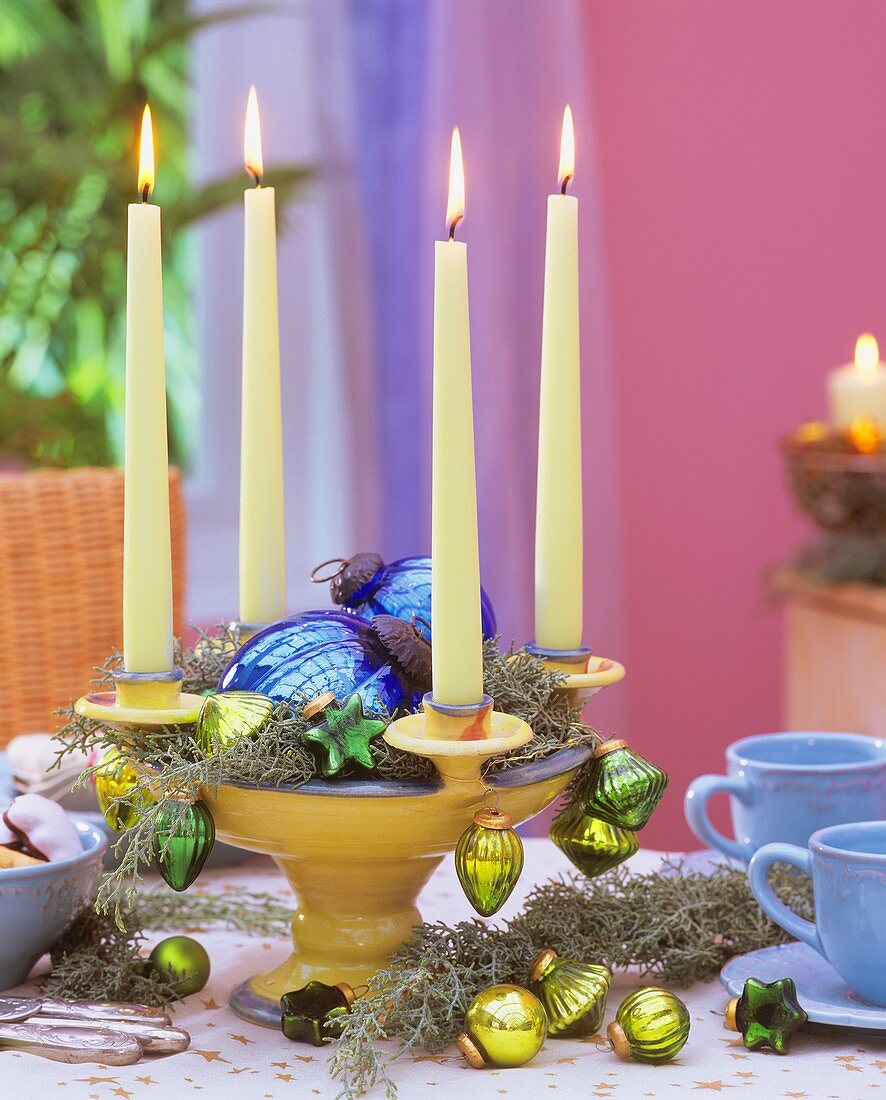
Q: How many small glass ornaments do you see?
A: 13